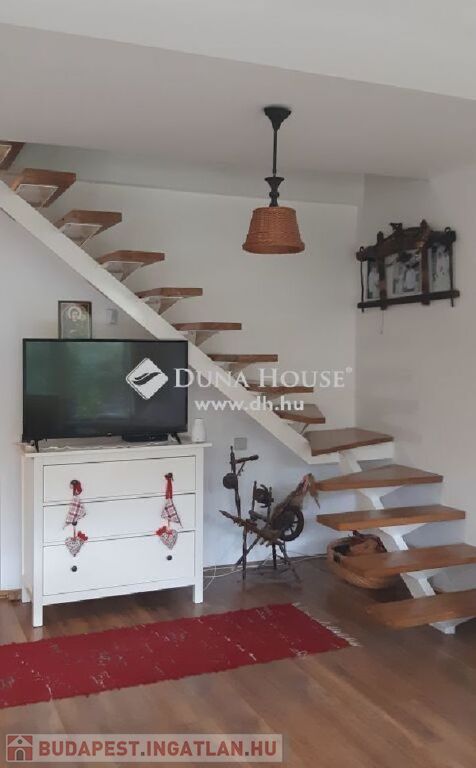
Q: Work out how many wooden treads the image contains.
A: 14